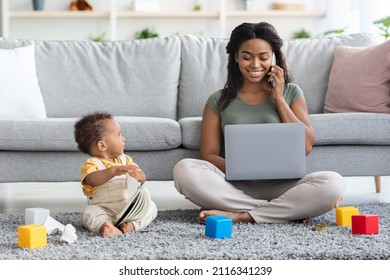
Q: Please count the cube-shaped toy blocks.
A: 5